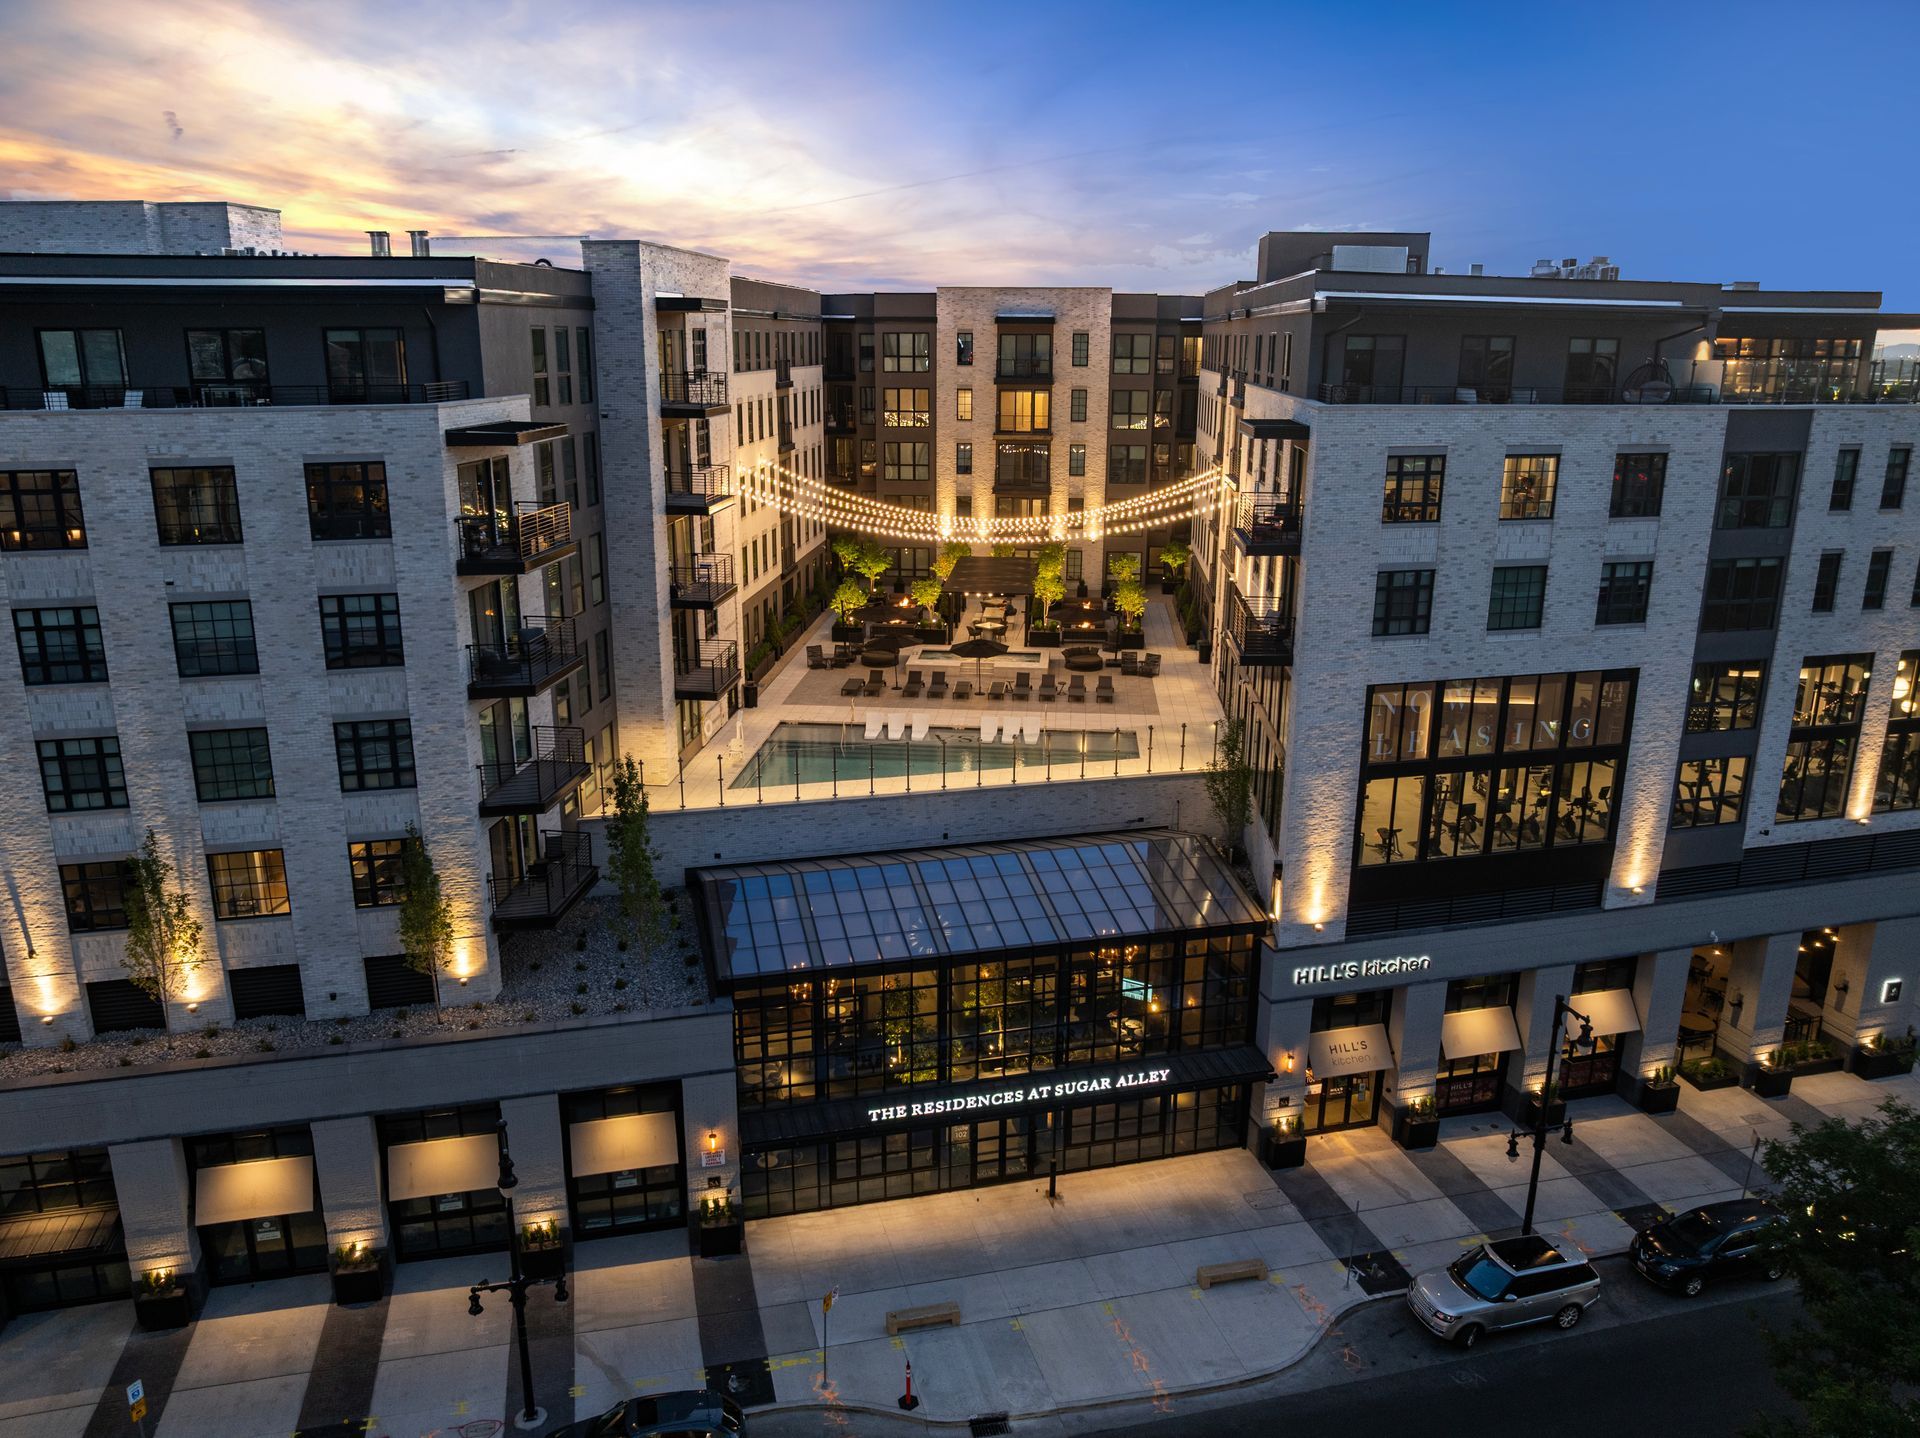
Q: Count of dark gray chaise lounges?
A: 10